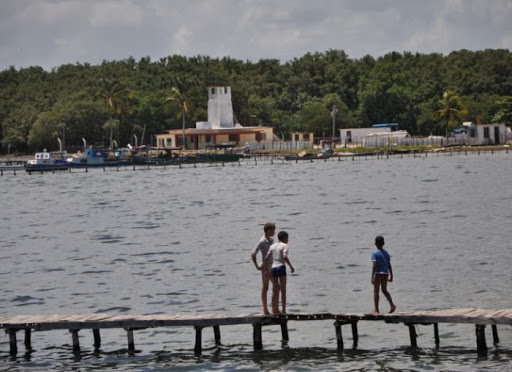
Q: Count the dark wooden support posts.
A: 15